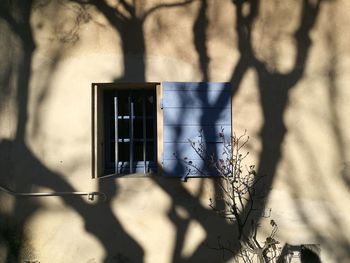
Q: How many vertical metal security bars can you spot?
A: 3